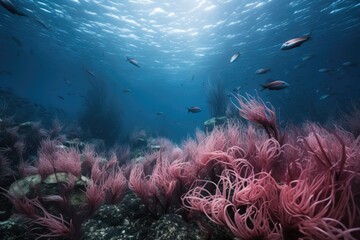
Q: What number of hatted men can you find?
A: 0